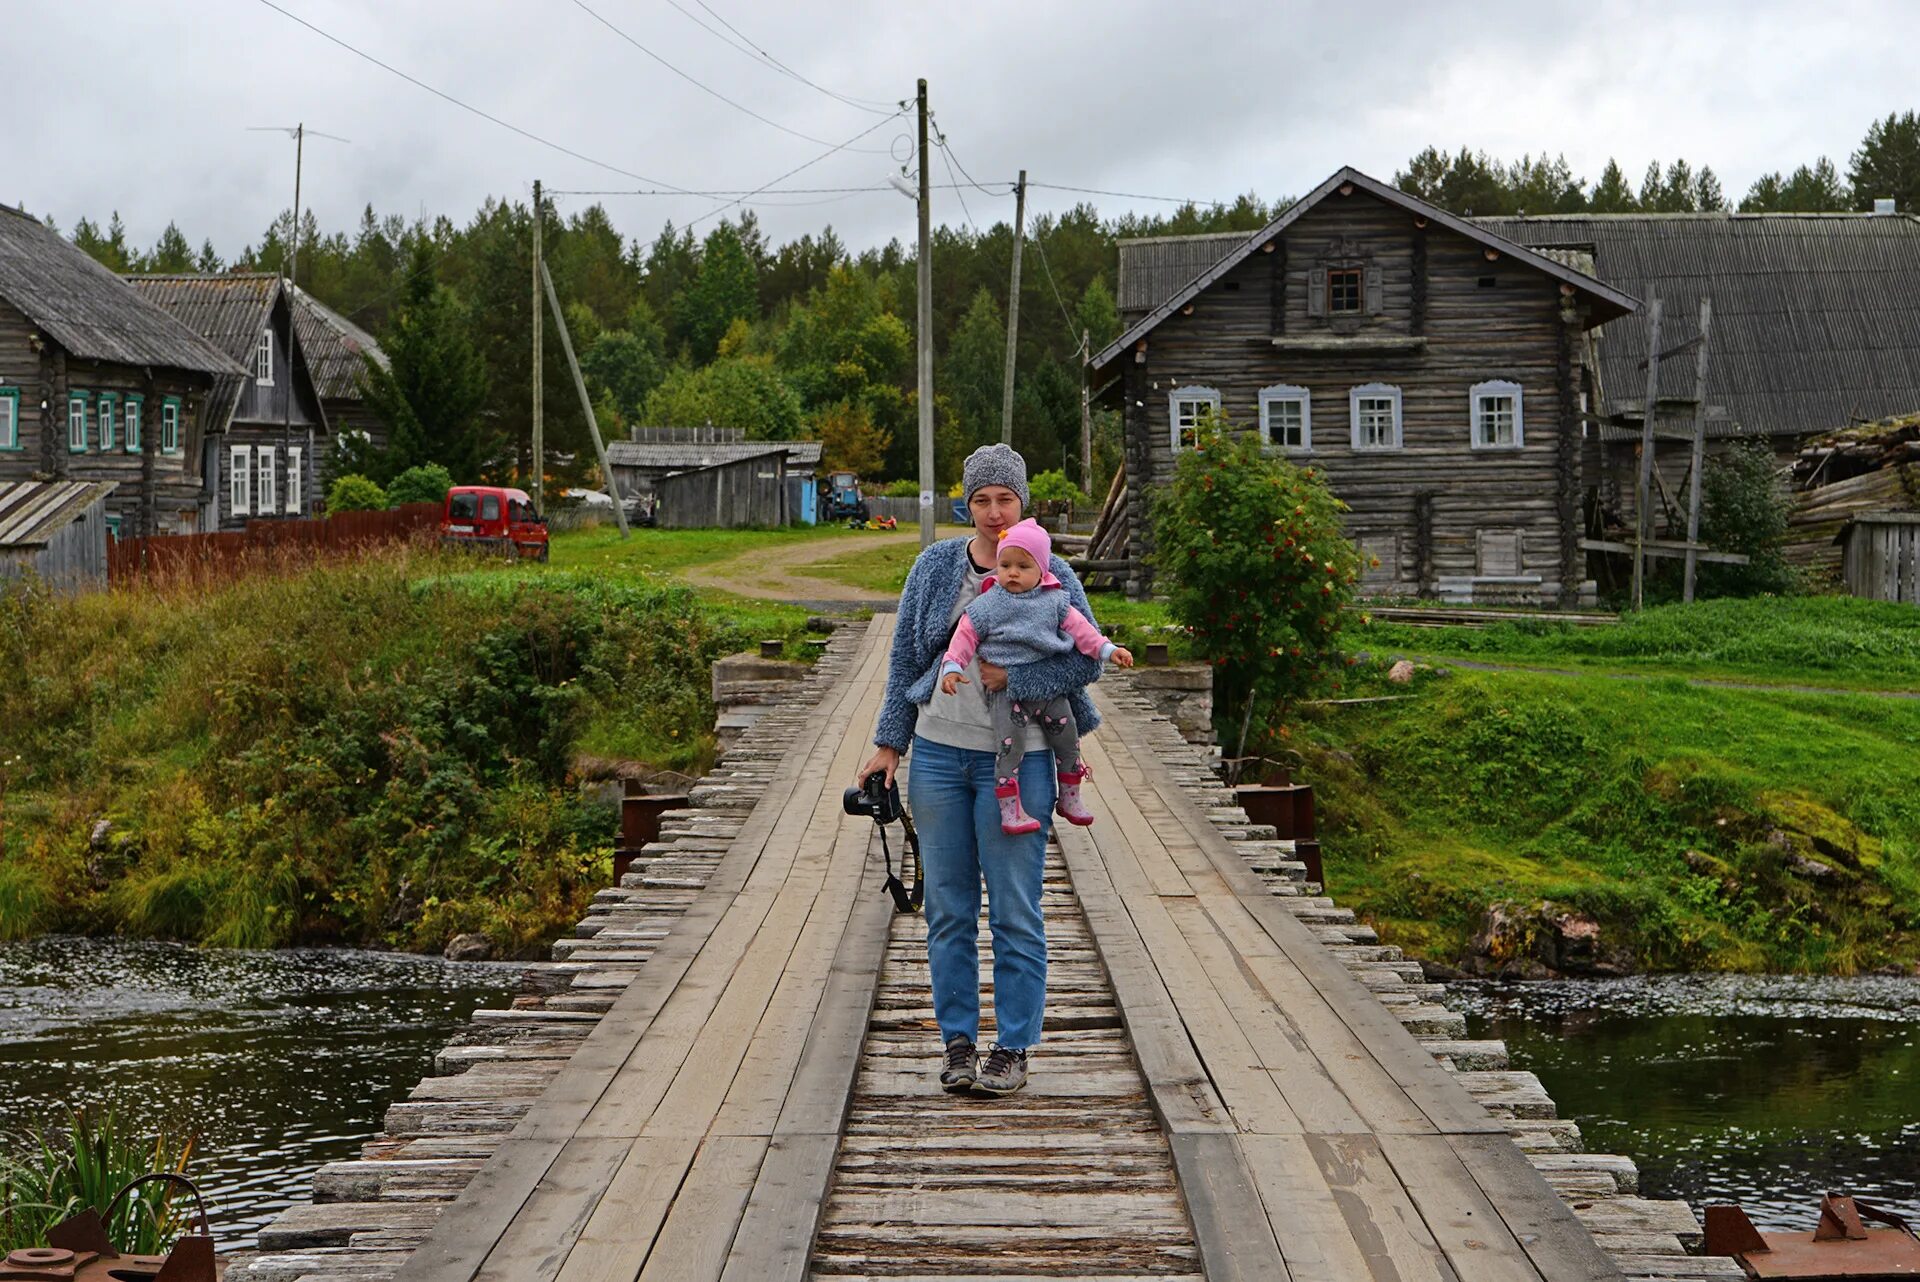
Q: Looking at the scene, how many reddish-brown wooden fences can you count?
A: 1